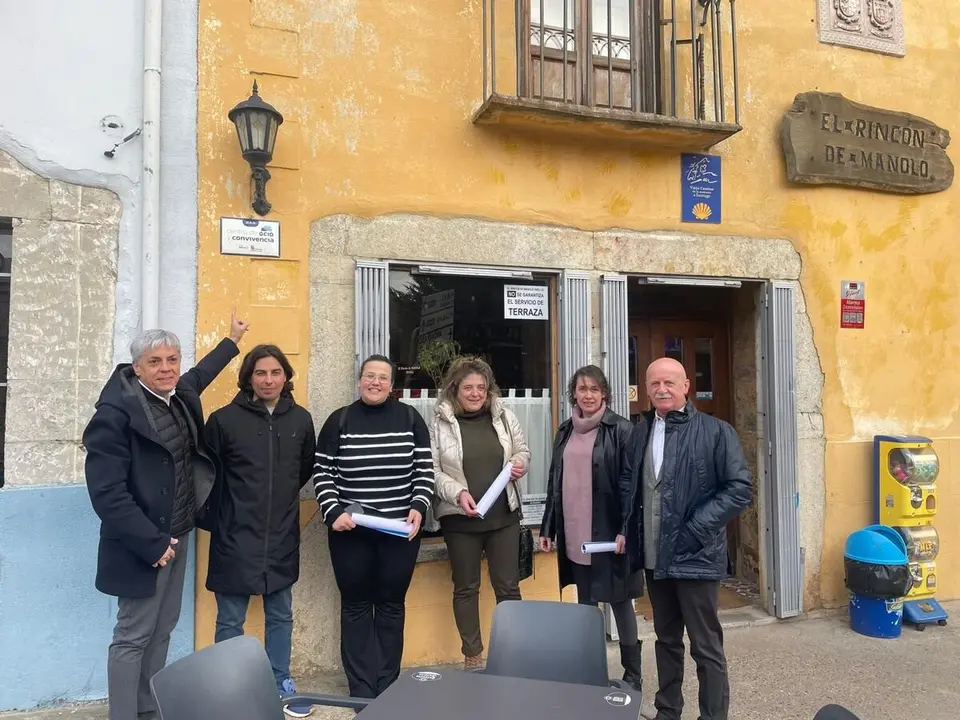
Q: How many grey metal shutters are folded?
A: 4